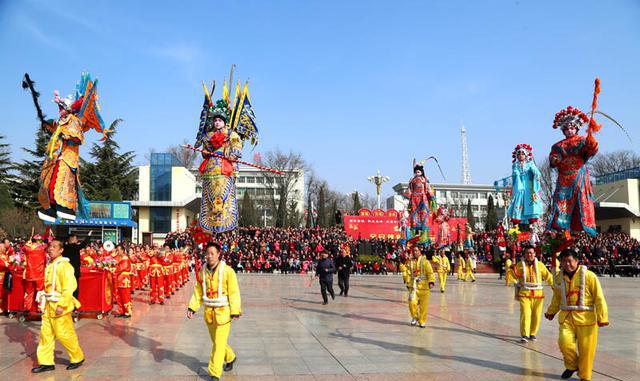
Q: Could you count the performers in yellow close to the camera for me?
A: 5